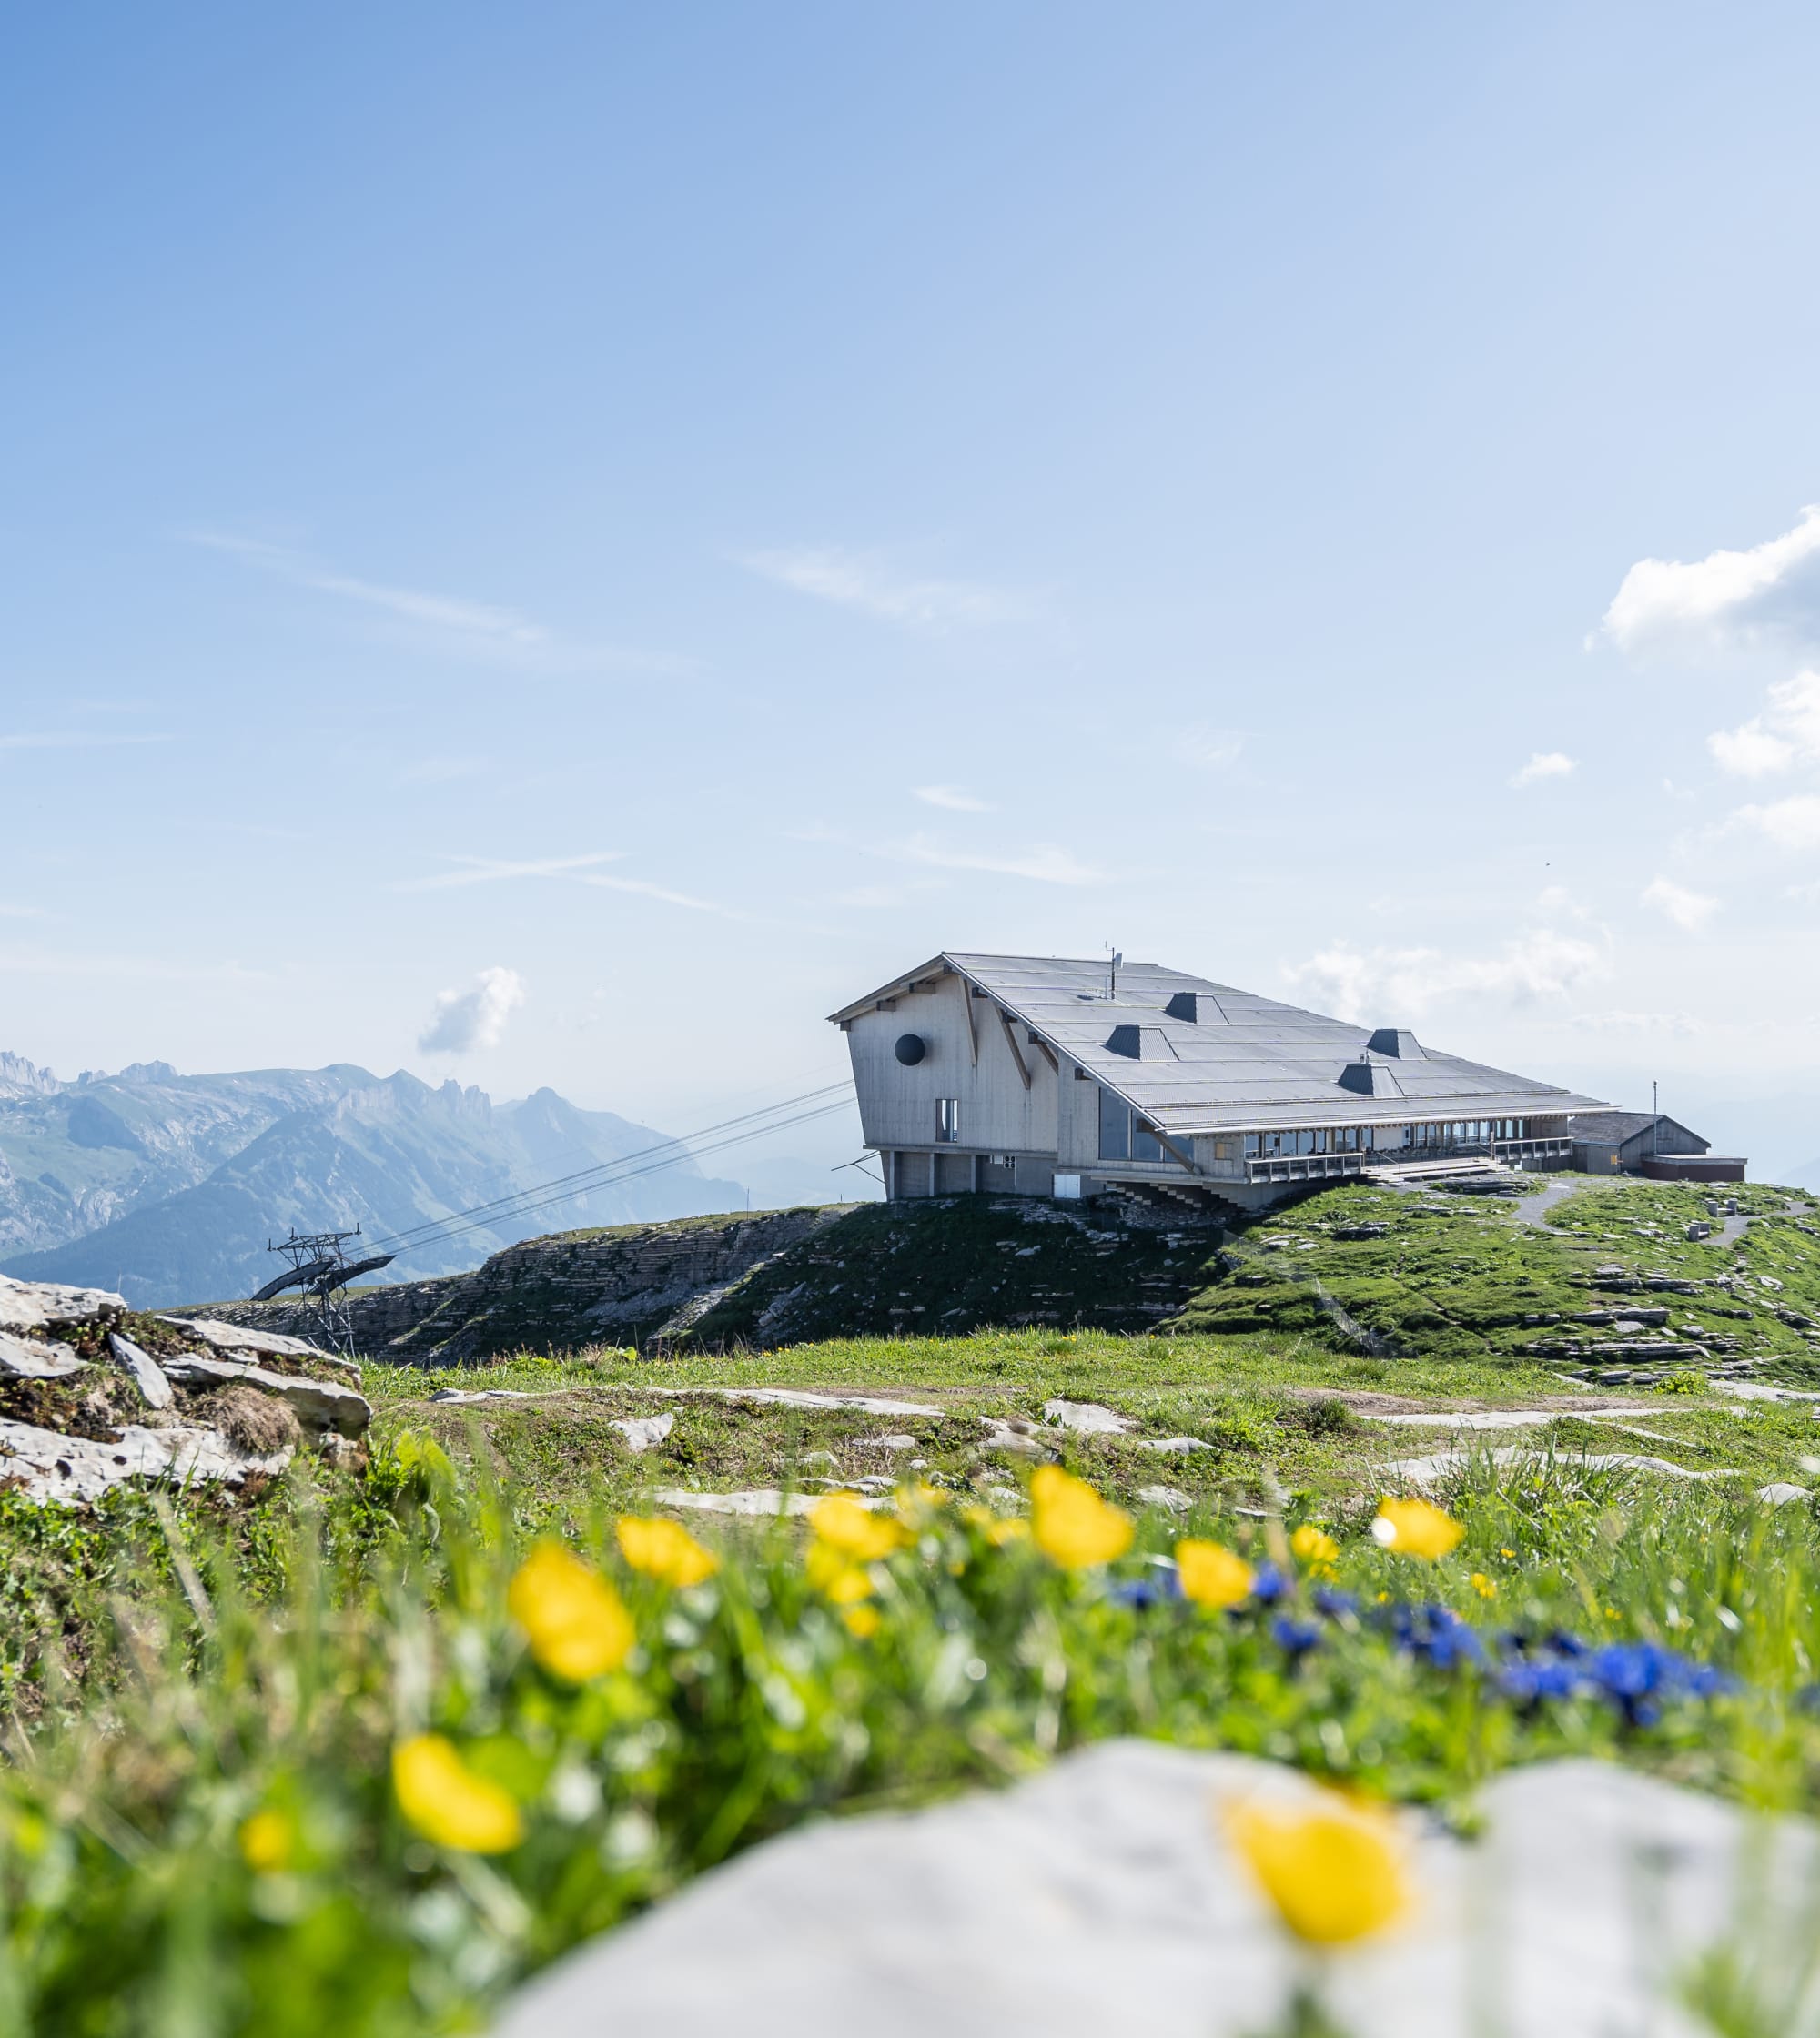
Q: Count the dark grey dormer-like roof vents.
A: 4